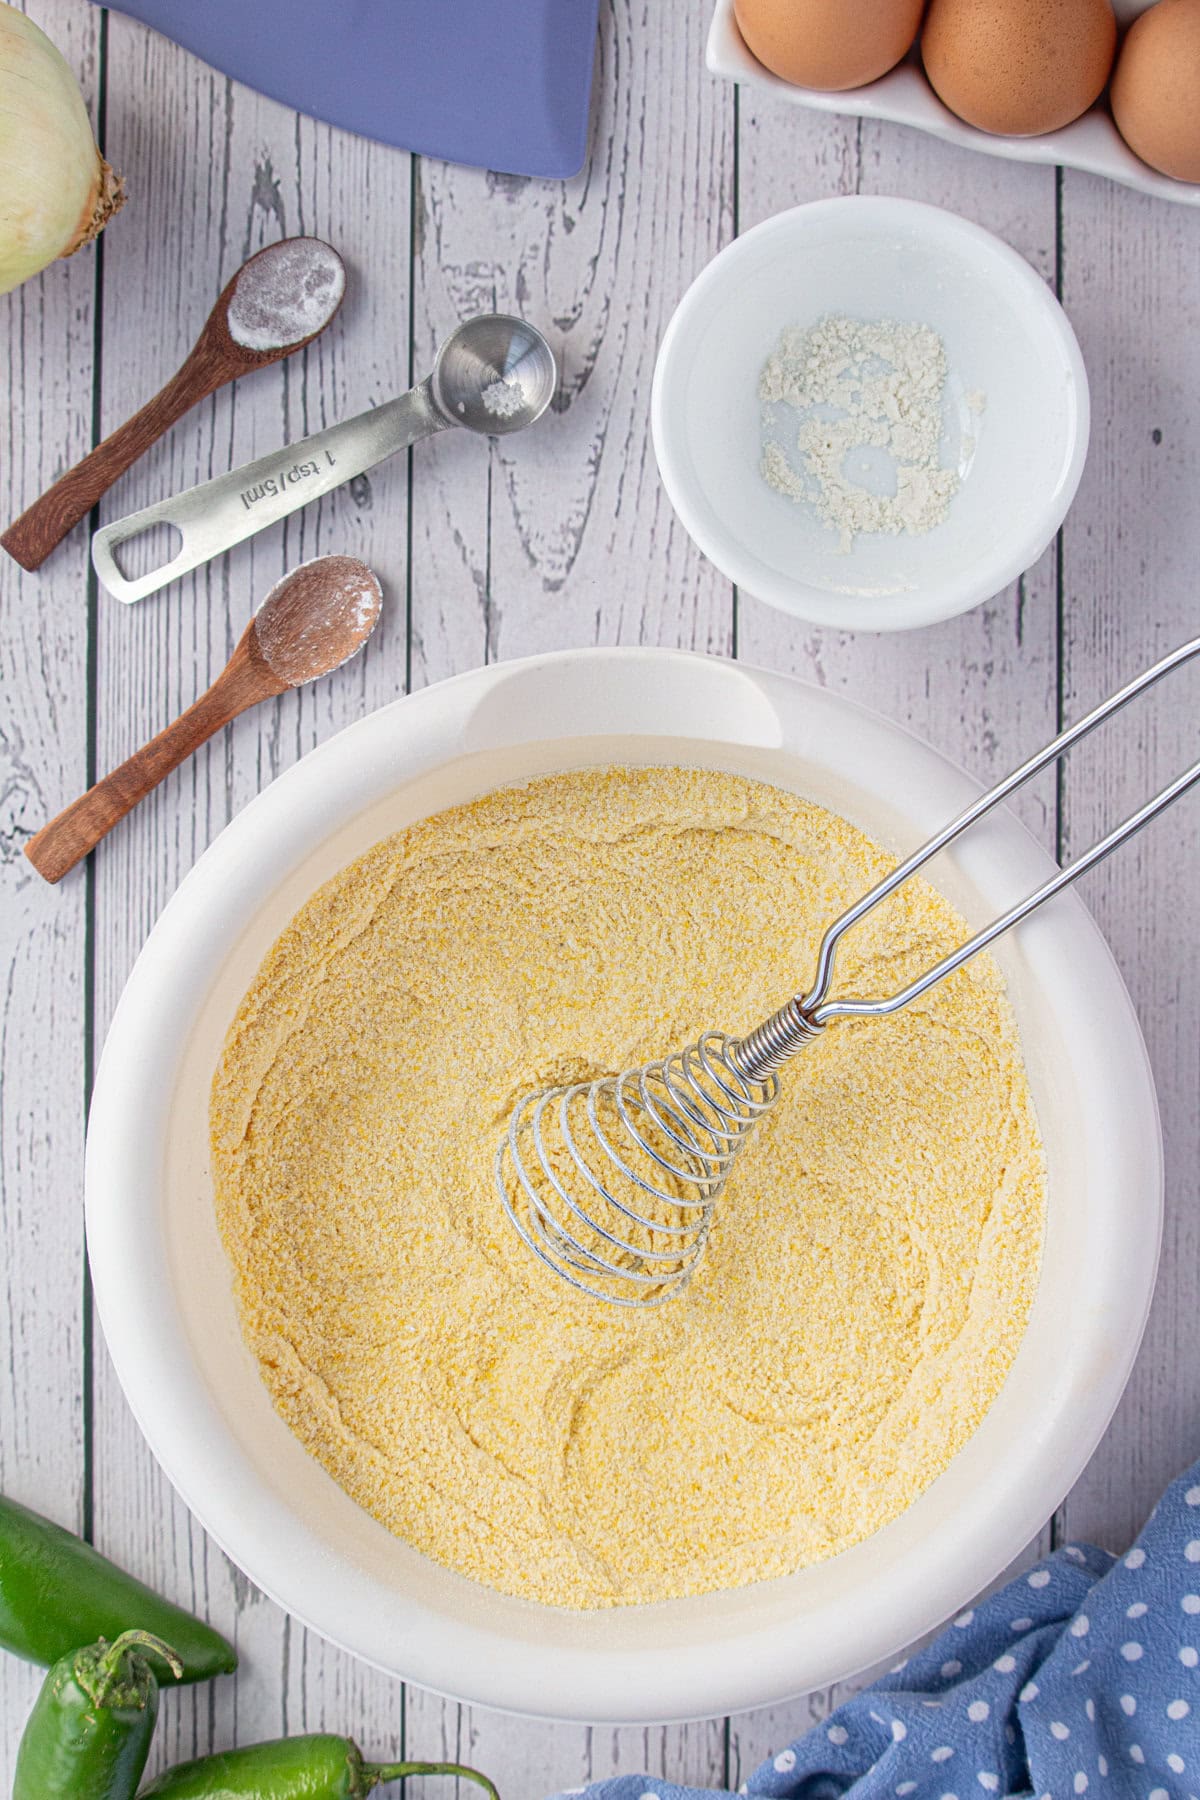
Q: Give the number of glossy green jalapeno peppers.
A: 3